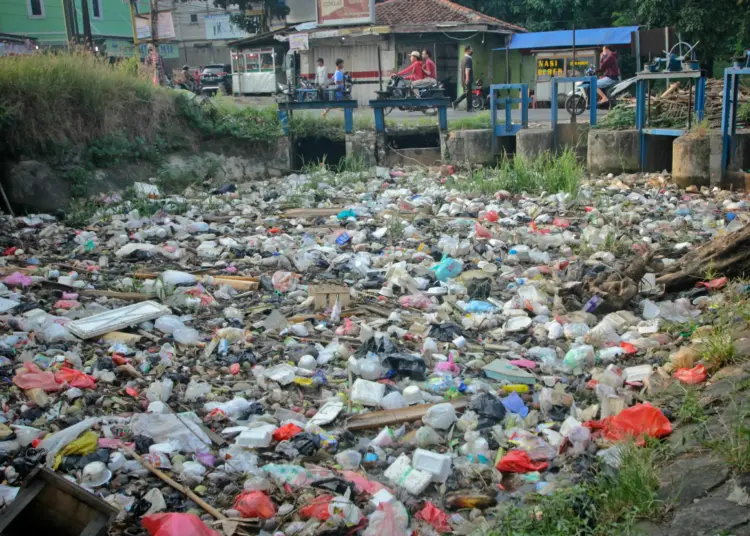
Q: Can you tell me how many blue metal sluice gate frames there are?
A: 6